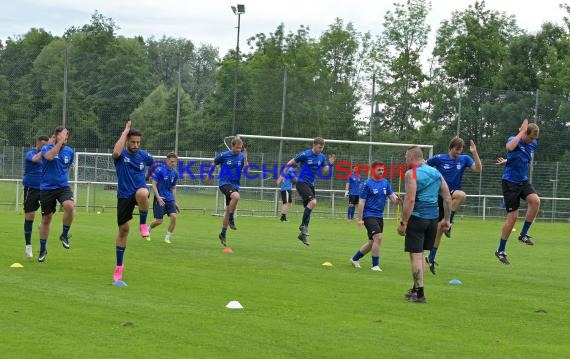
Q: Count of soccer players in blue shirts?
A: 11